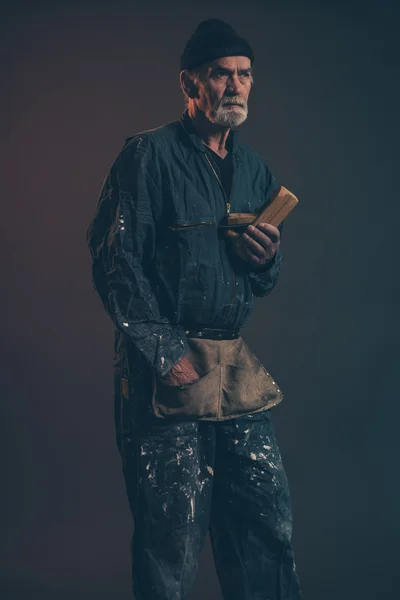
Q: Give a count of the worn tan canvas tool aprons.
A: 1